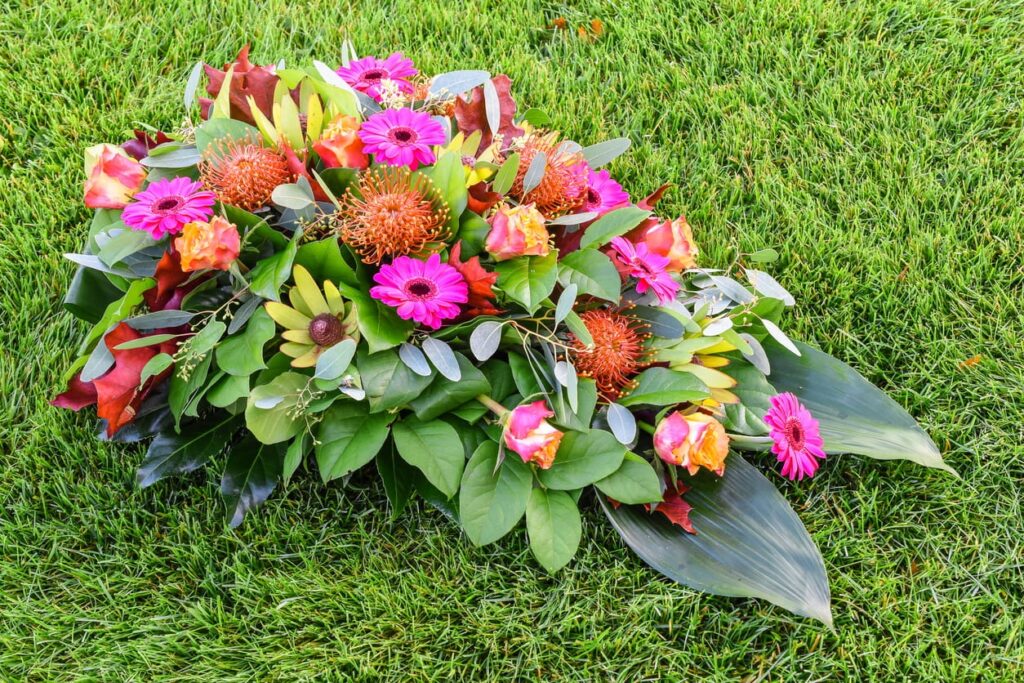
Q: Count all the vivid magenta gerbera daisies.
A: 7